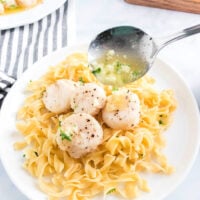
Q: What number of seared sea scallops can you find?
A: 4